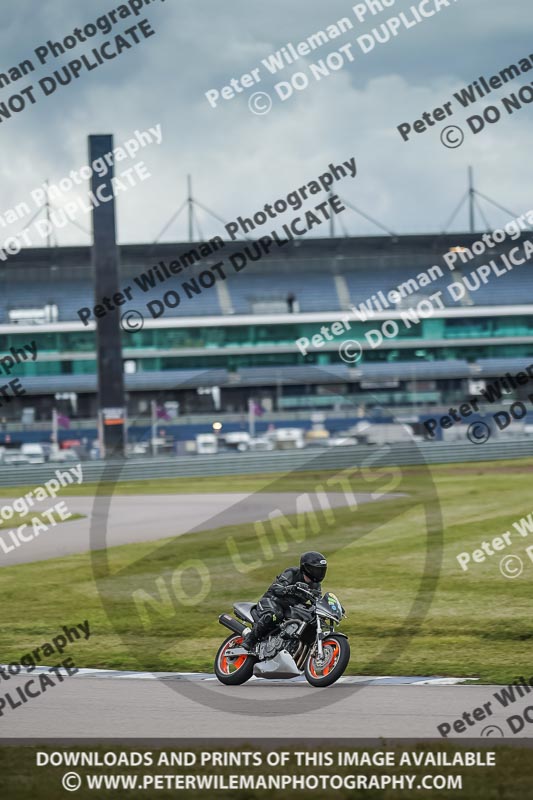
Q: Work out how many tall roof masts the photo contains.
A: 4